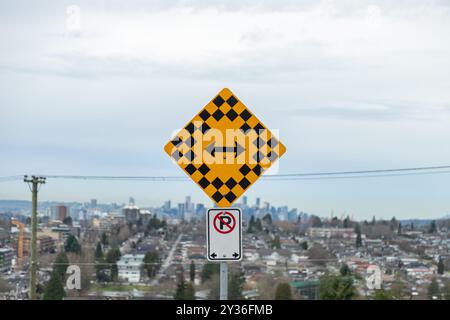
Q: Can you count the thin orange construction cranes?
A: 1